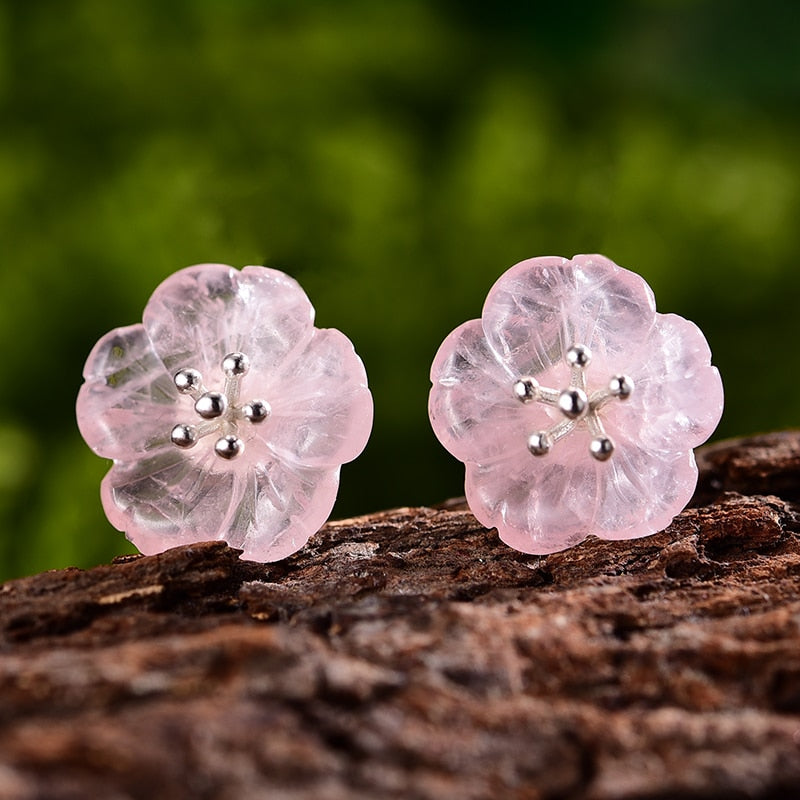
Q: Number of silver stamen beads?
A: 12